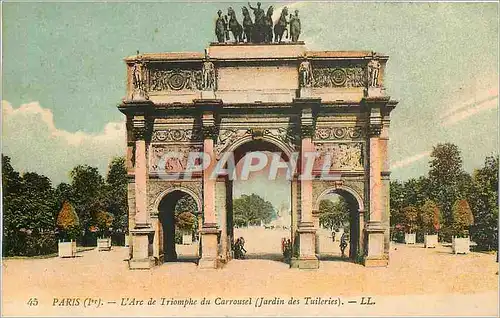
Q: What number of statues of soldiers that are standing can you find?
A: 4